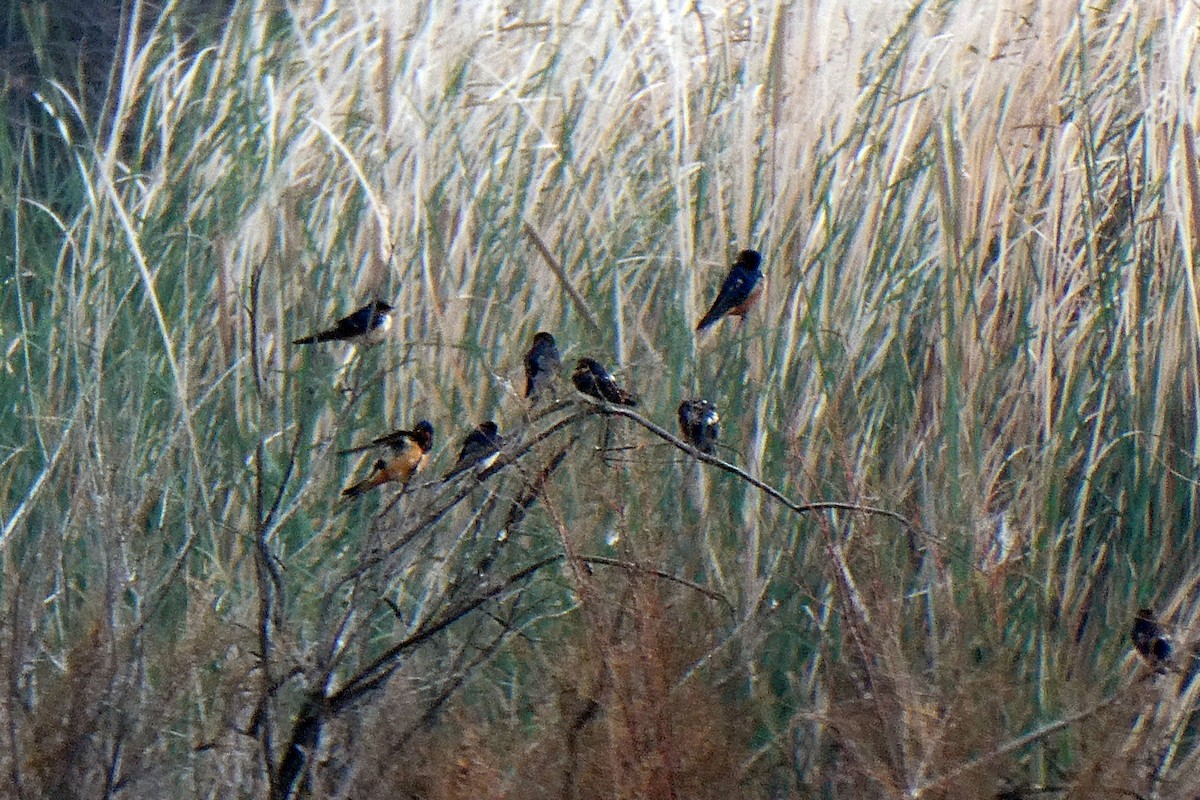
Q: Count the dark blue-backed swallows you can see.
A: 8